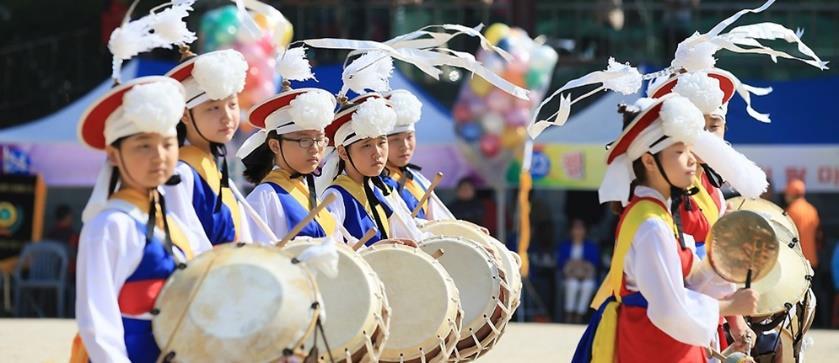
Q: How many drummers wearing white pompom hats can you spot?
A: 7